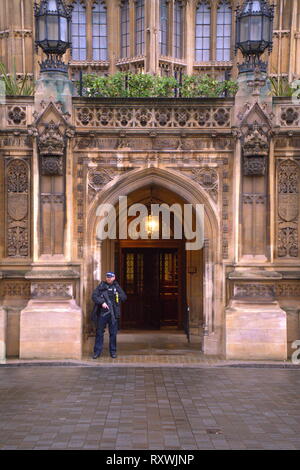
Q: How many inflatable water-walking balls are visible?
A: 0